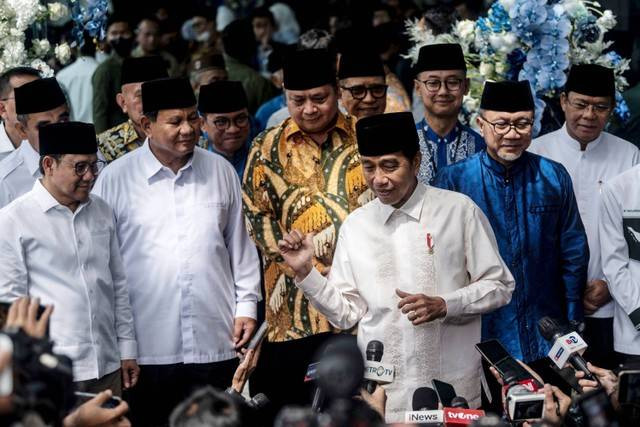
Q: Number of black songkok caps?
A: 11